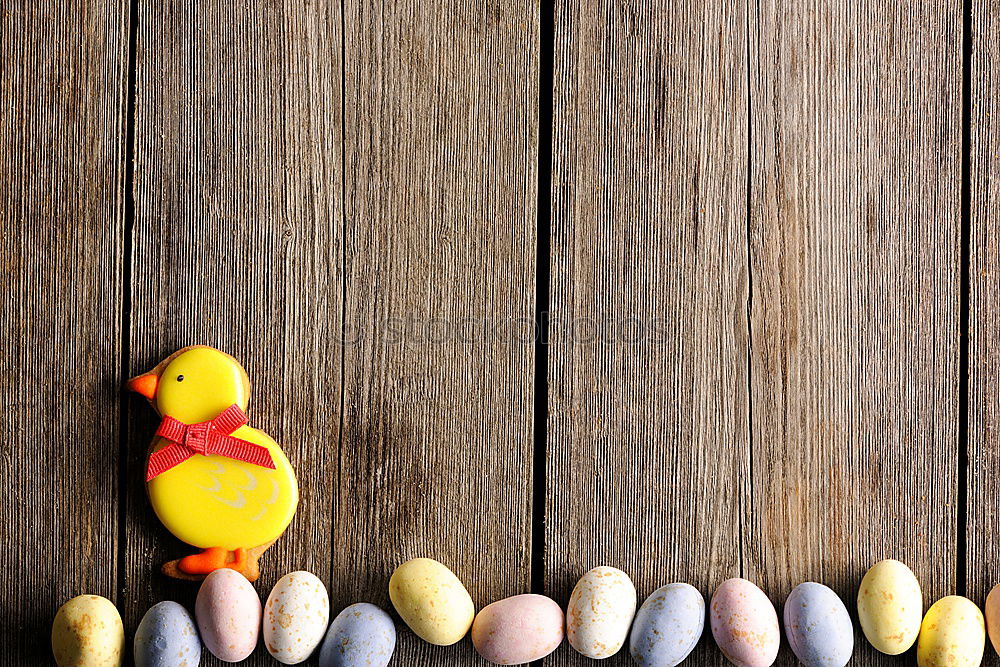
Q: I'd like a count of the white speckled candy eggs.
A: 2